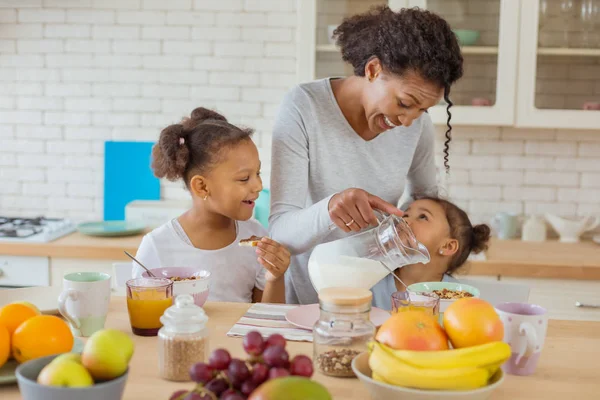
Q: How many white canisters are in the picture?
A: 1